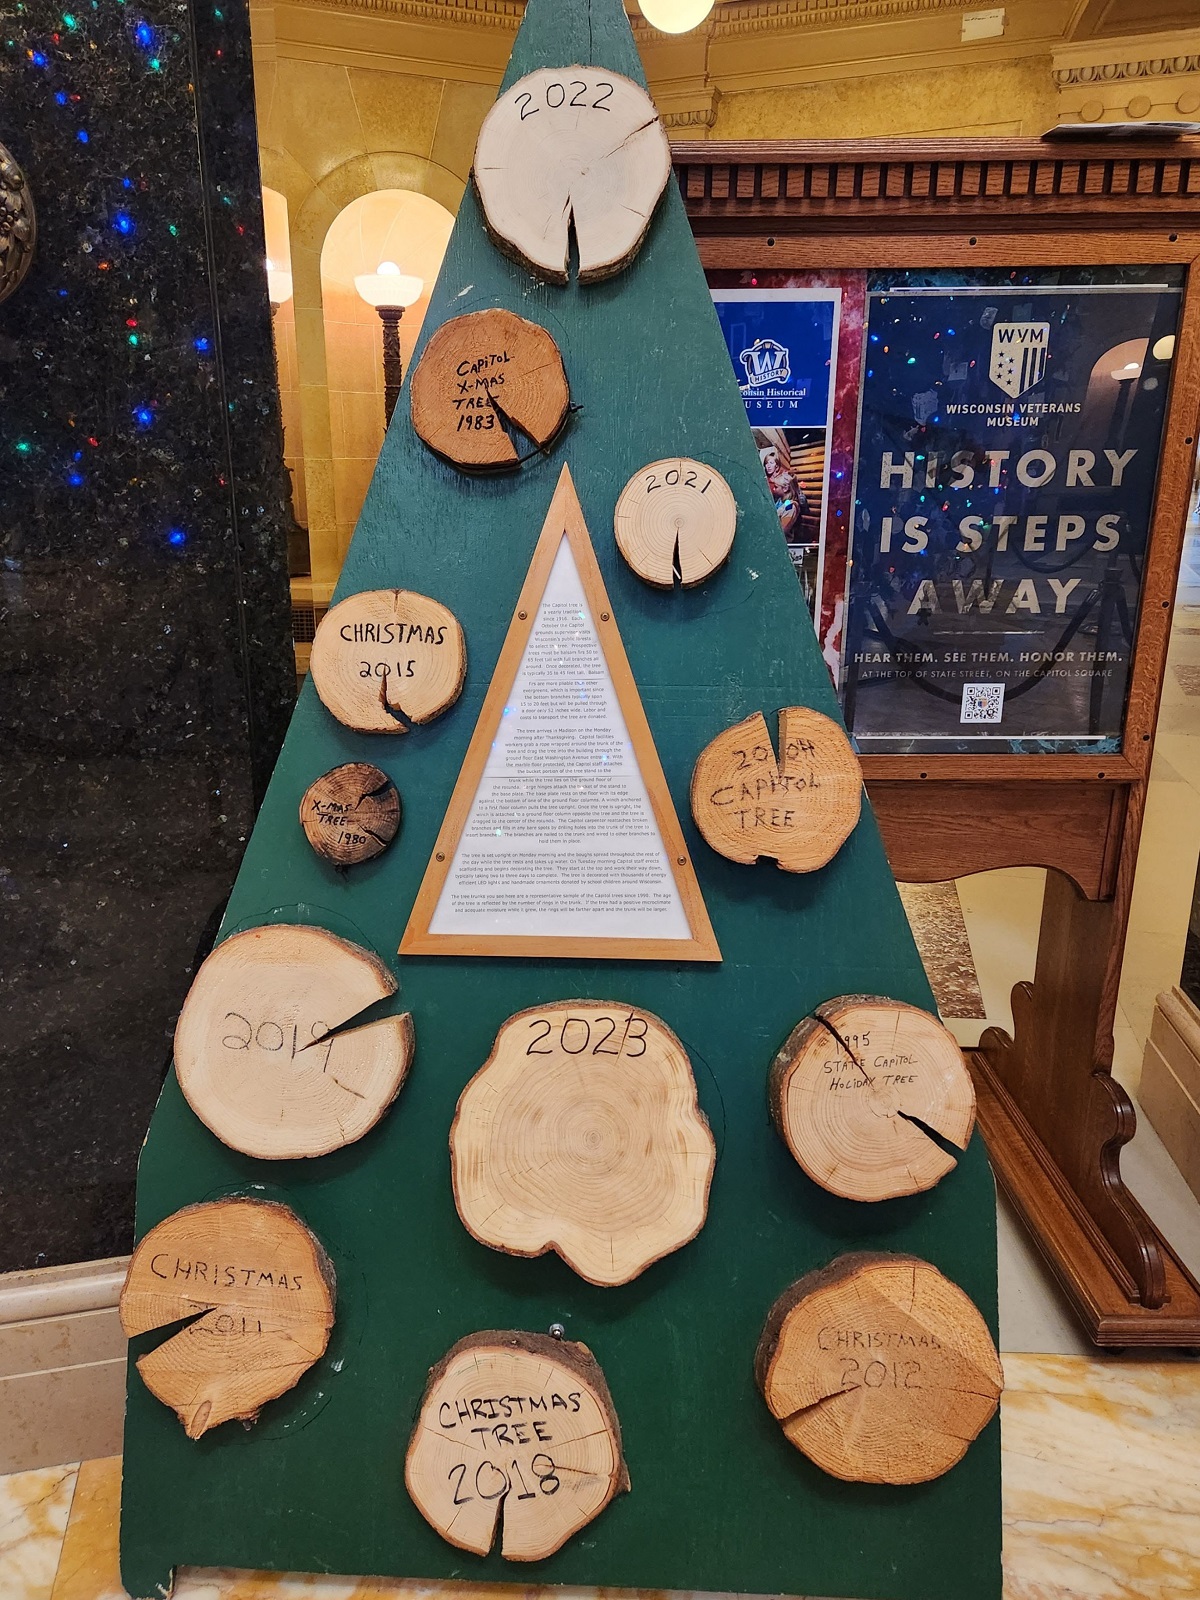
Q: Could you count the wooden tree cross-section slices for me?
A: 12